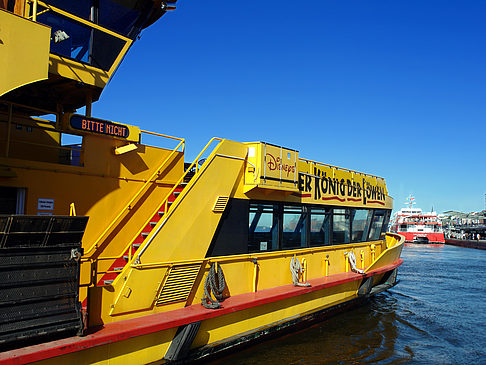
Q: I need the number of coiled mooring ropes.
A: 3